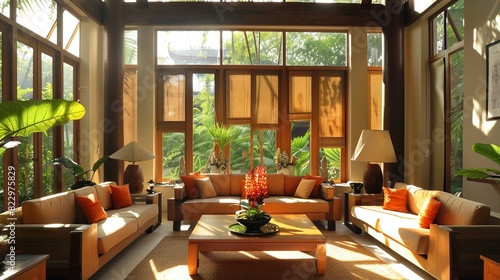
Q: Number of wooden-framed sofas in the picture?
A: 3